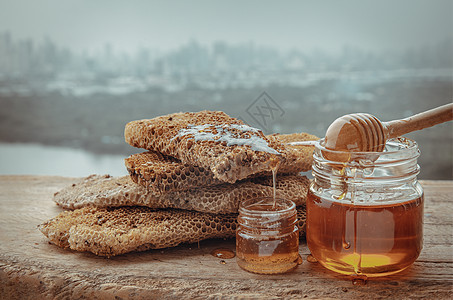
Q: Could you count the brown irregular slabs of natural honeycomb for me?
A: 4